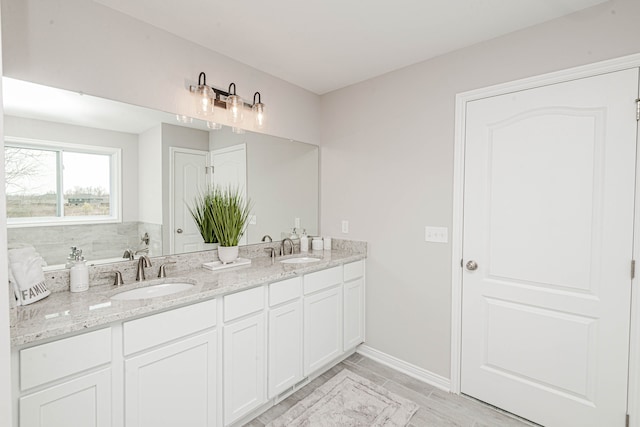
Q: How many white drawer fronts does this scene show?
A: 6